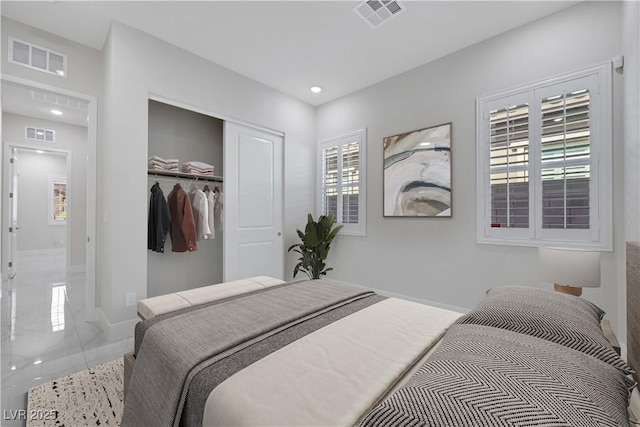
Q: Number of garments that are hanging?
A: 5